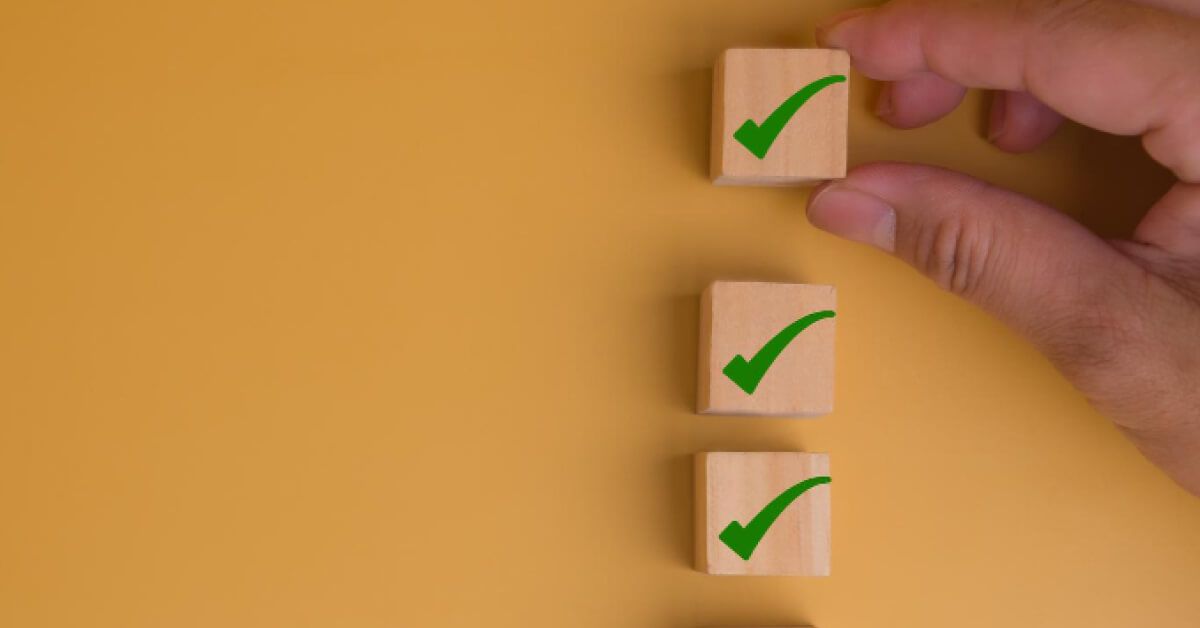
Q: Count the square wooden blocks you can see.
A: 3